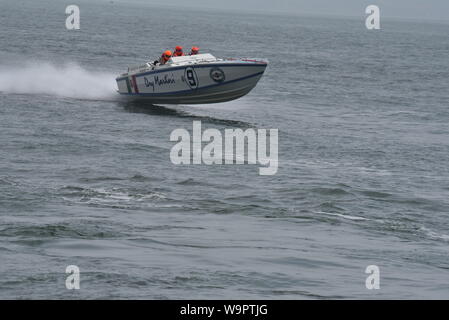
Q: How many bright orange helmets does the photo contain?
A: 3